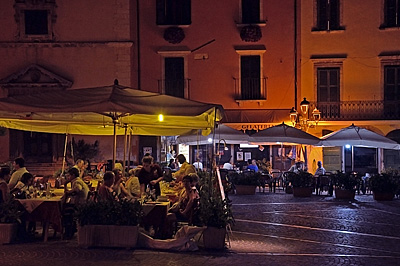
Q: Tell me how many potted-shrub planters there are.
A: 7